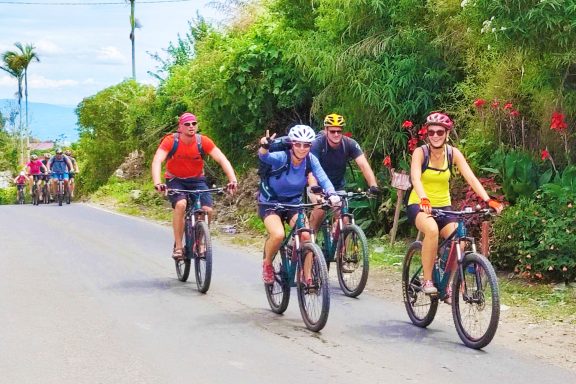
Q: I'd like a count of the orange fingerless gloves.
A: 2